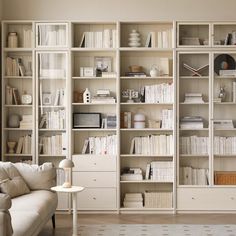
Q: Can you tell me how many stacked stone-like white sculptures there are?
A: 1